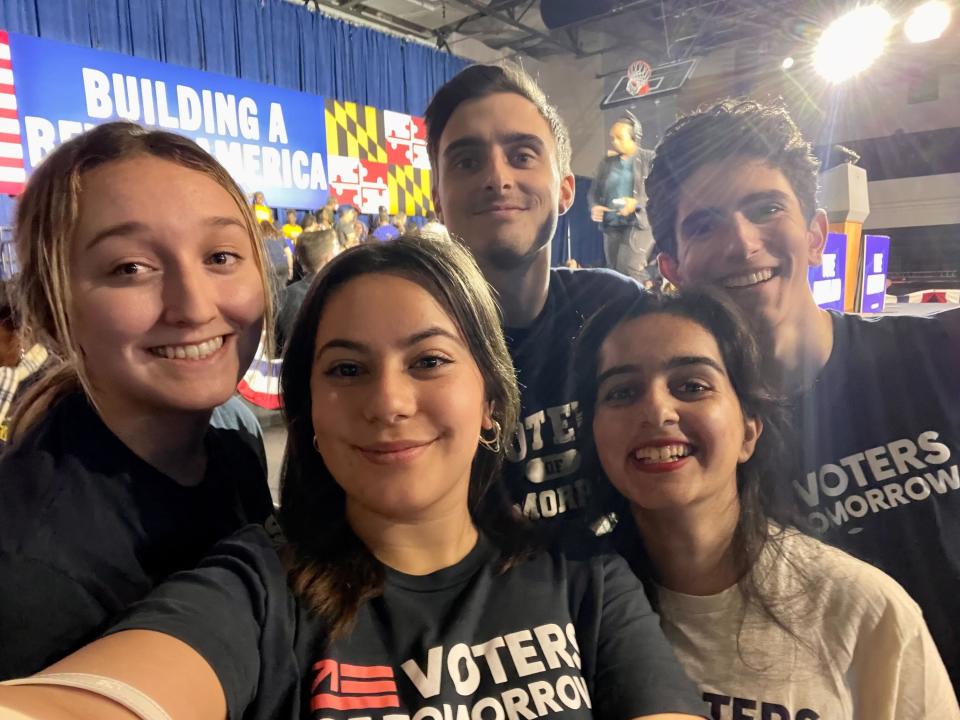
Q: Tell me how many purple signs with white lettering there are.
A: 2